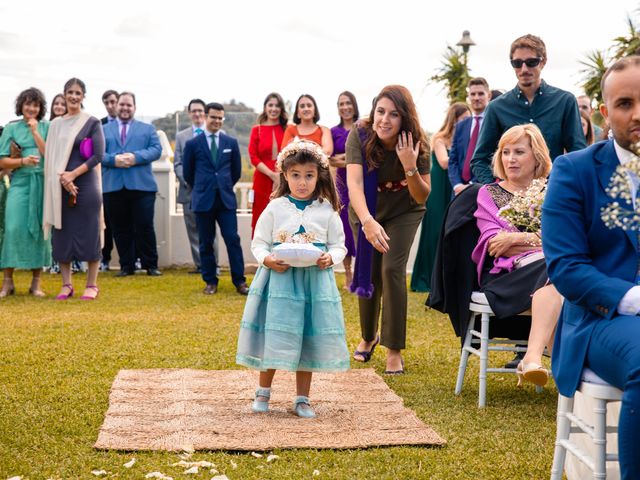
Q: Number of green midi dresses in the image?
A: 1